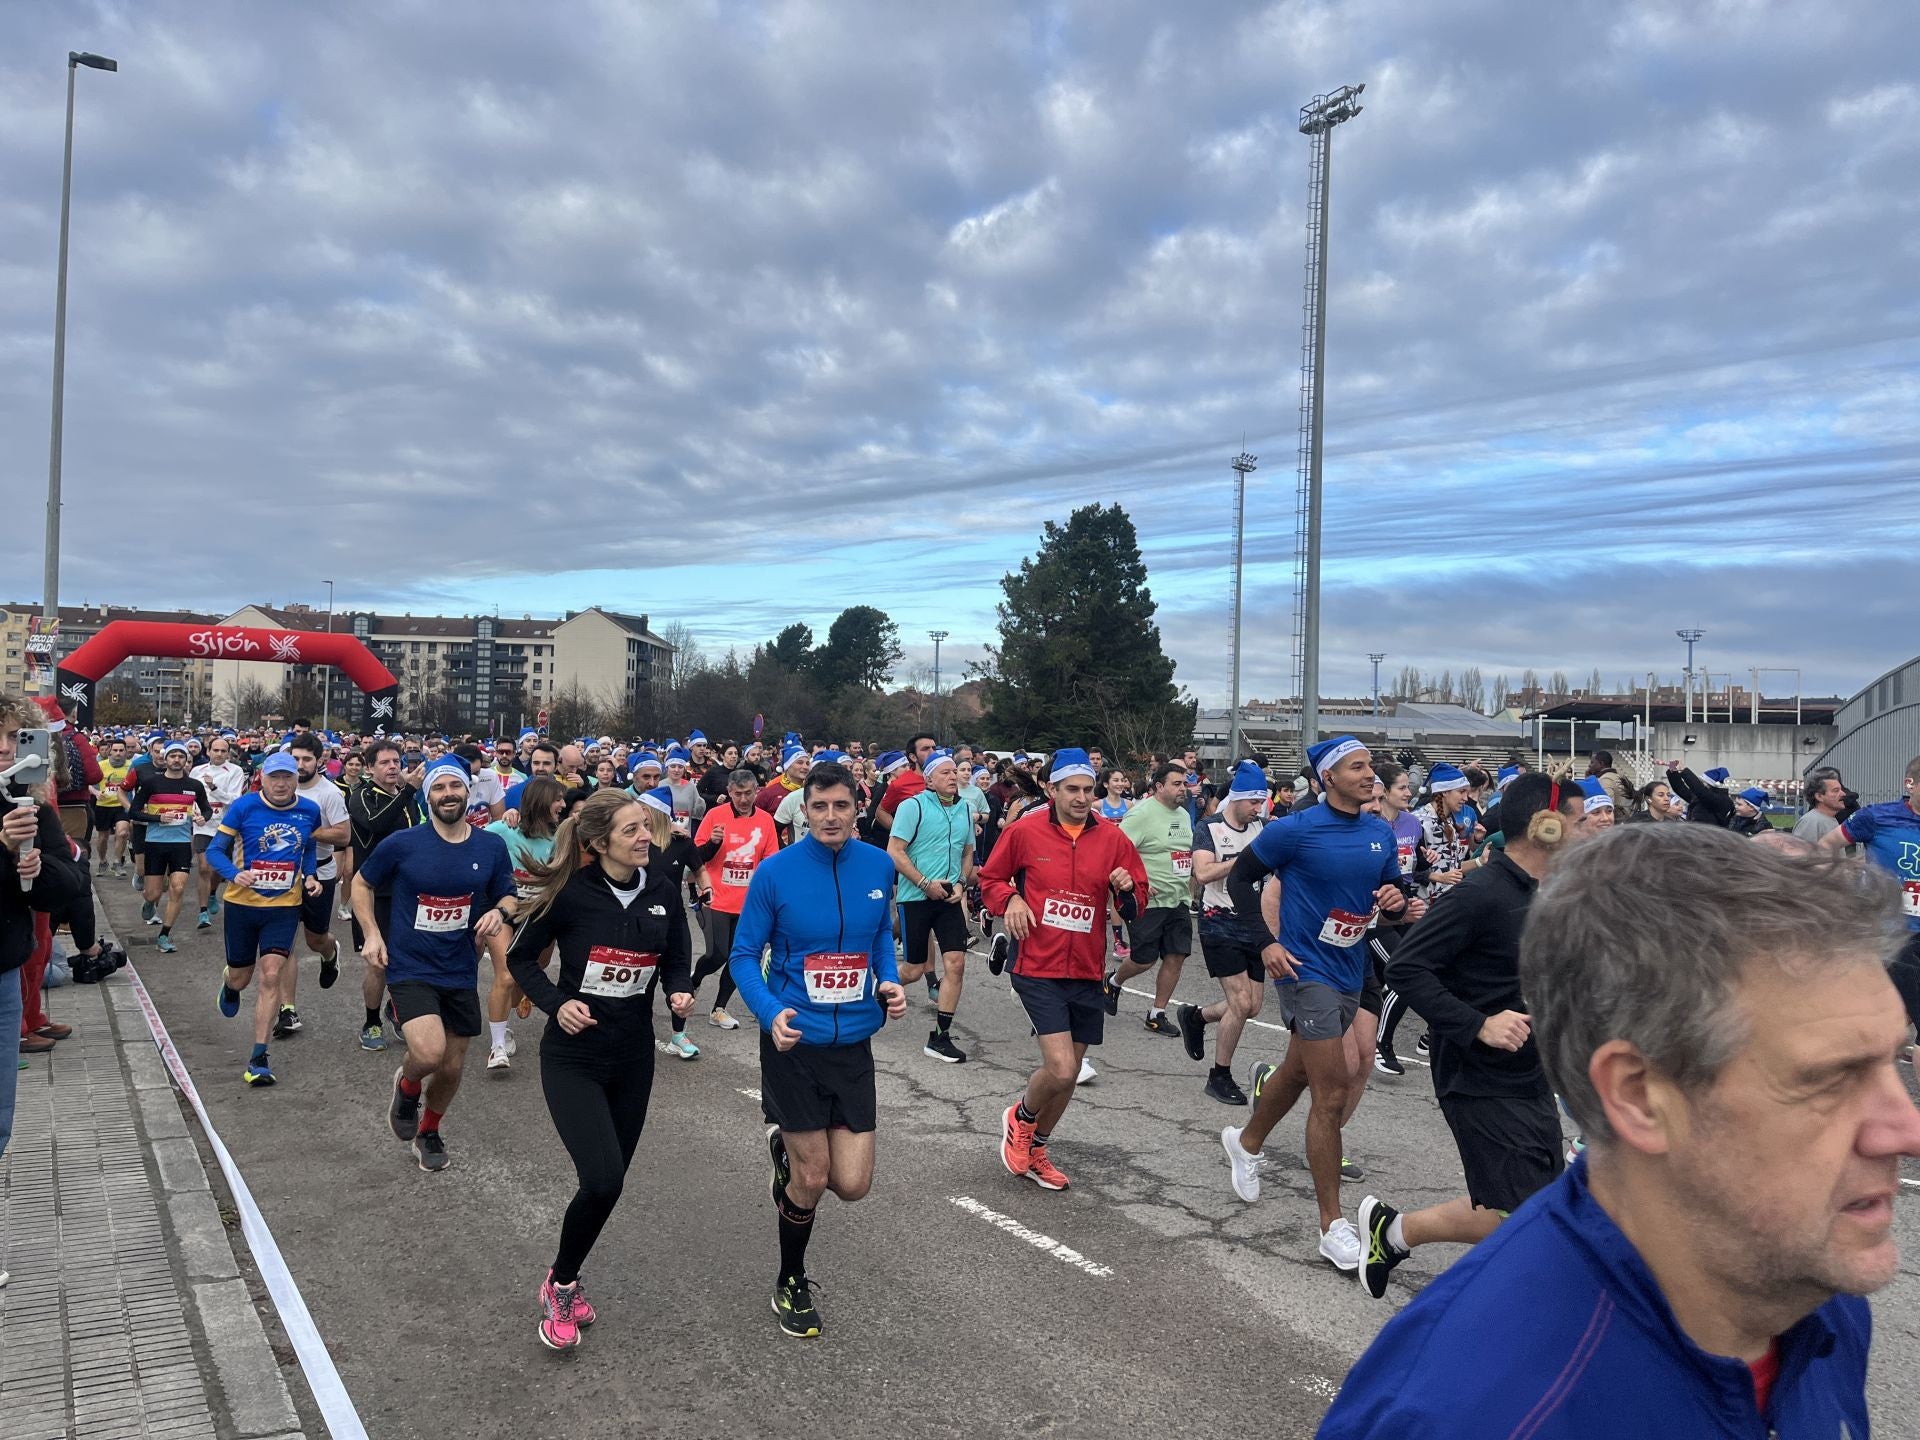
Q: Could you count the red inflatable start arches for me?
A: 1